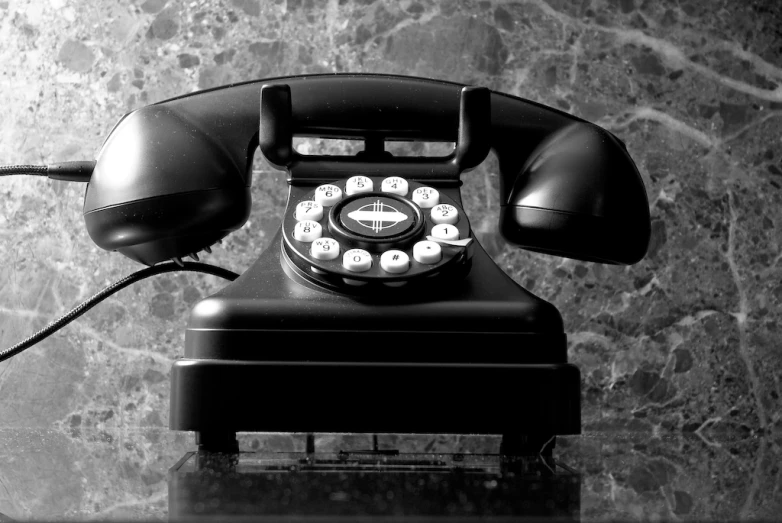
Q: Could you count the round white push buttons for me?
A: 12